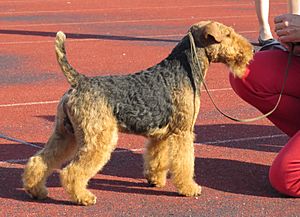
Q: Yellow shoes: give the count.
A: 0